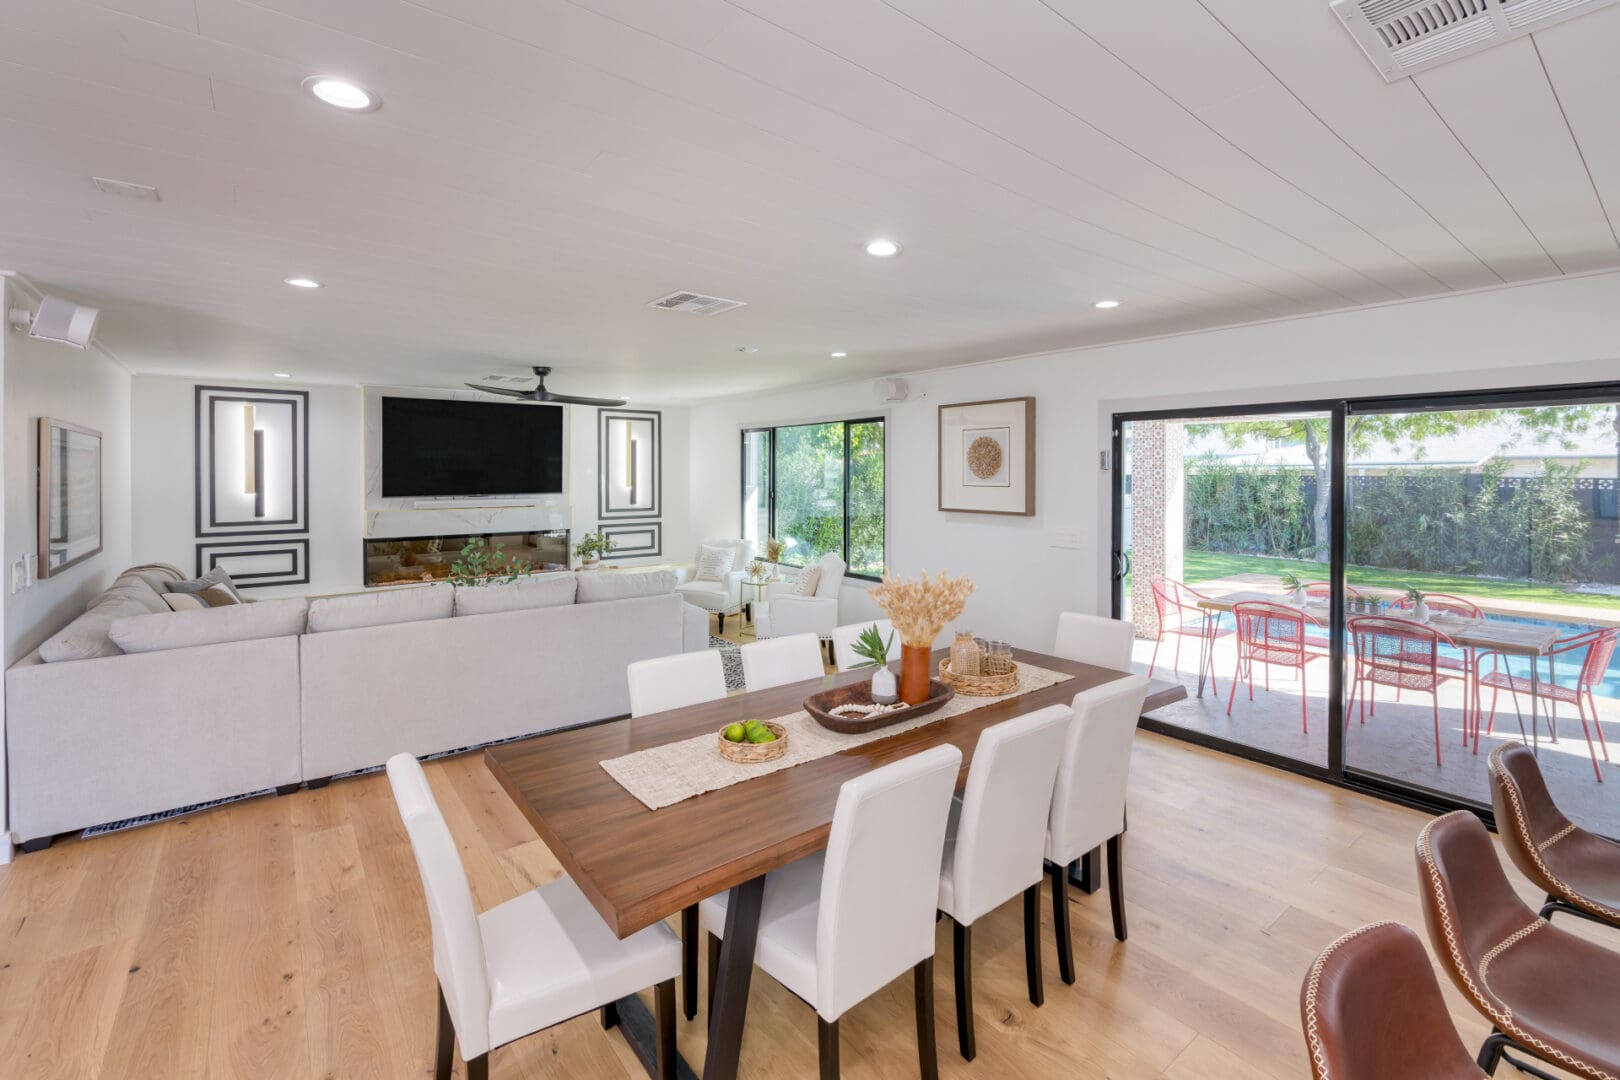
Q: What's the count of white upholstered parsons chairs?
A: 8